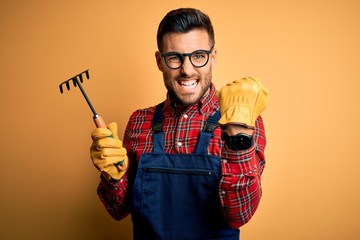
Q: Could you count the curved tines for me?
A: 5